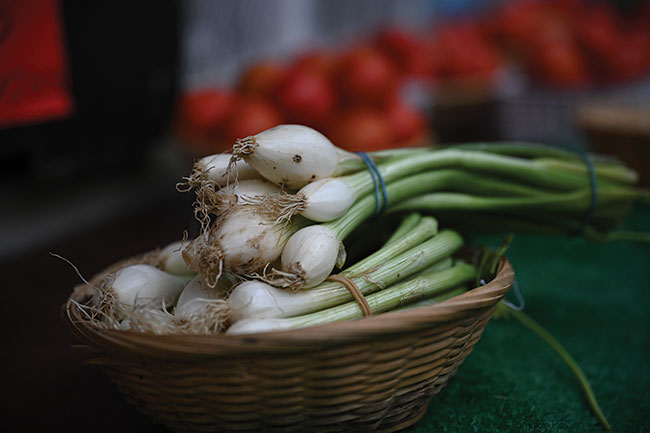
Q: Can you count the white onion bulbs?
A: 11